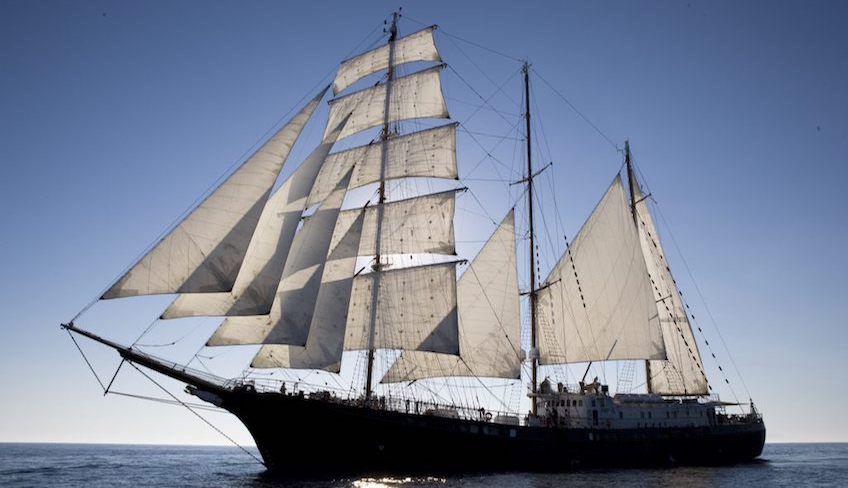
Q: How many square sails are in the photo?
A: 5